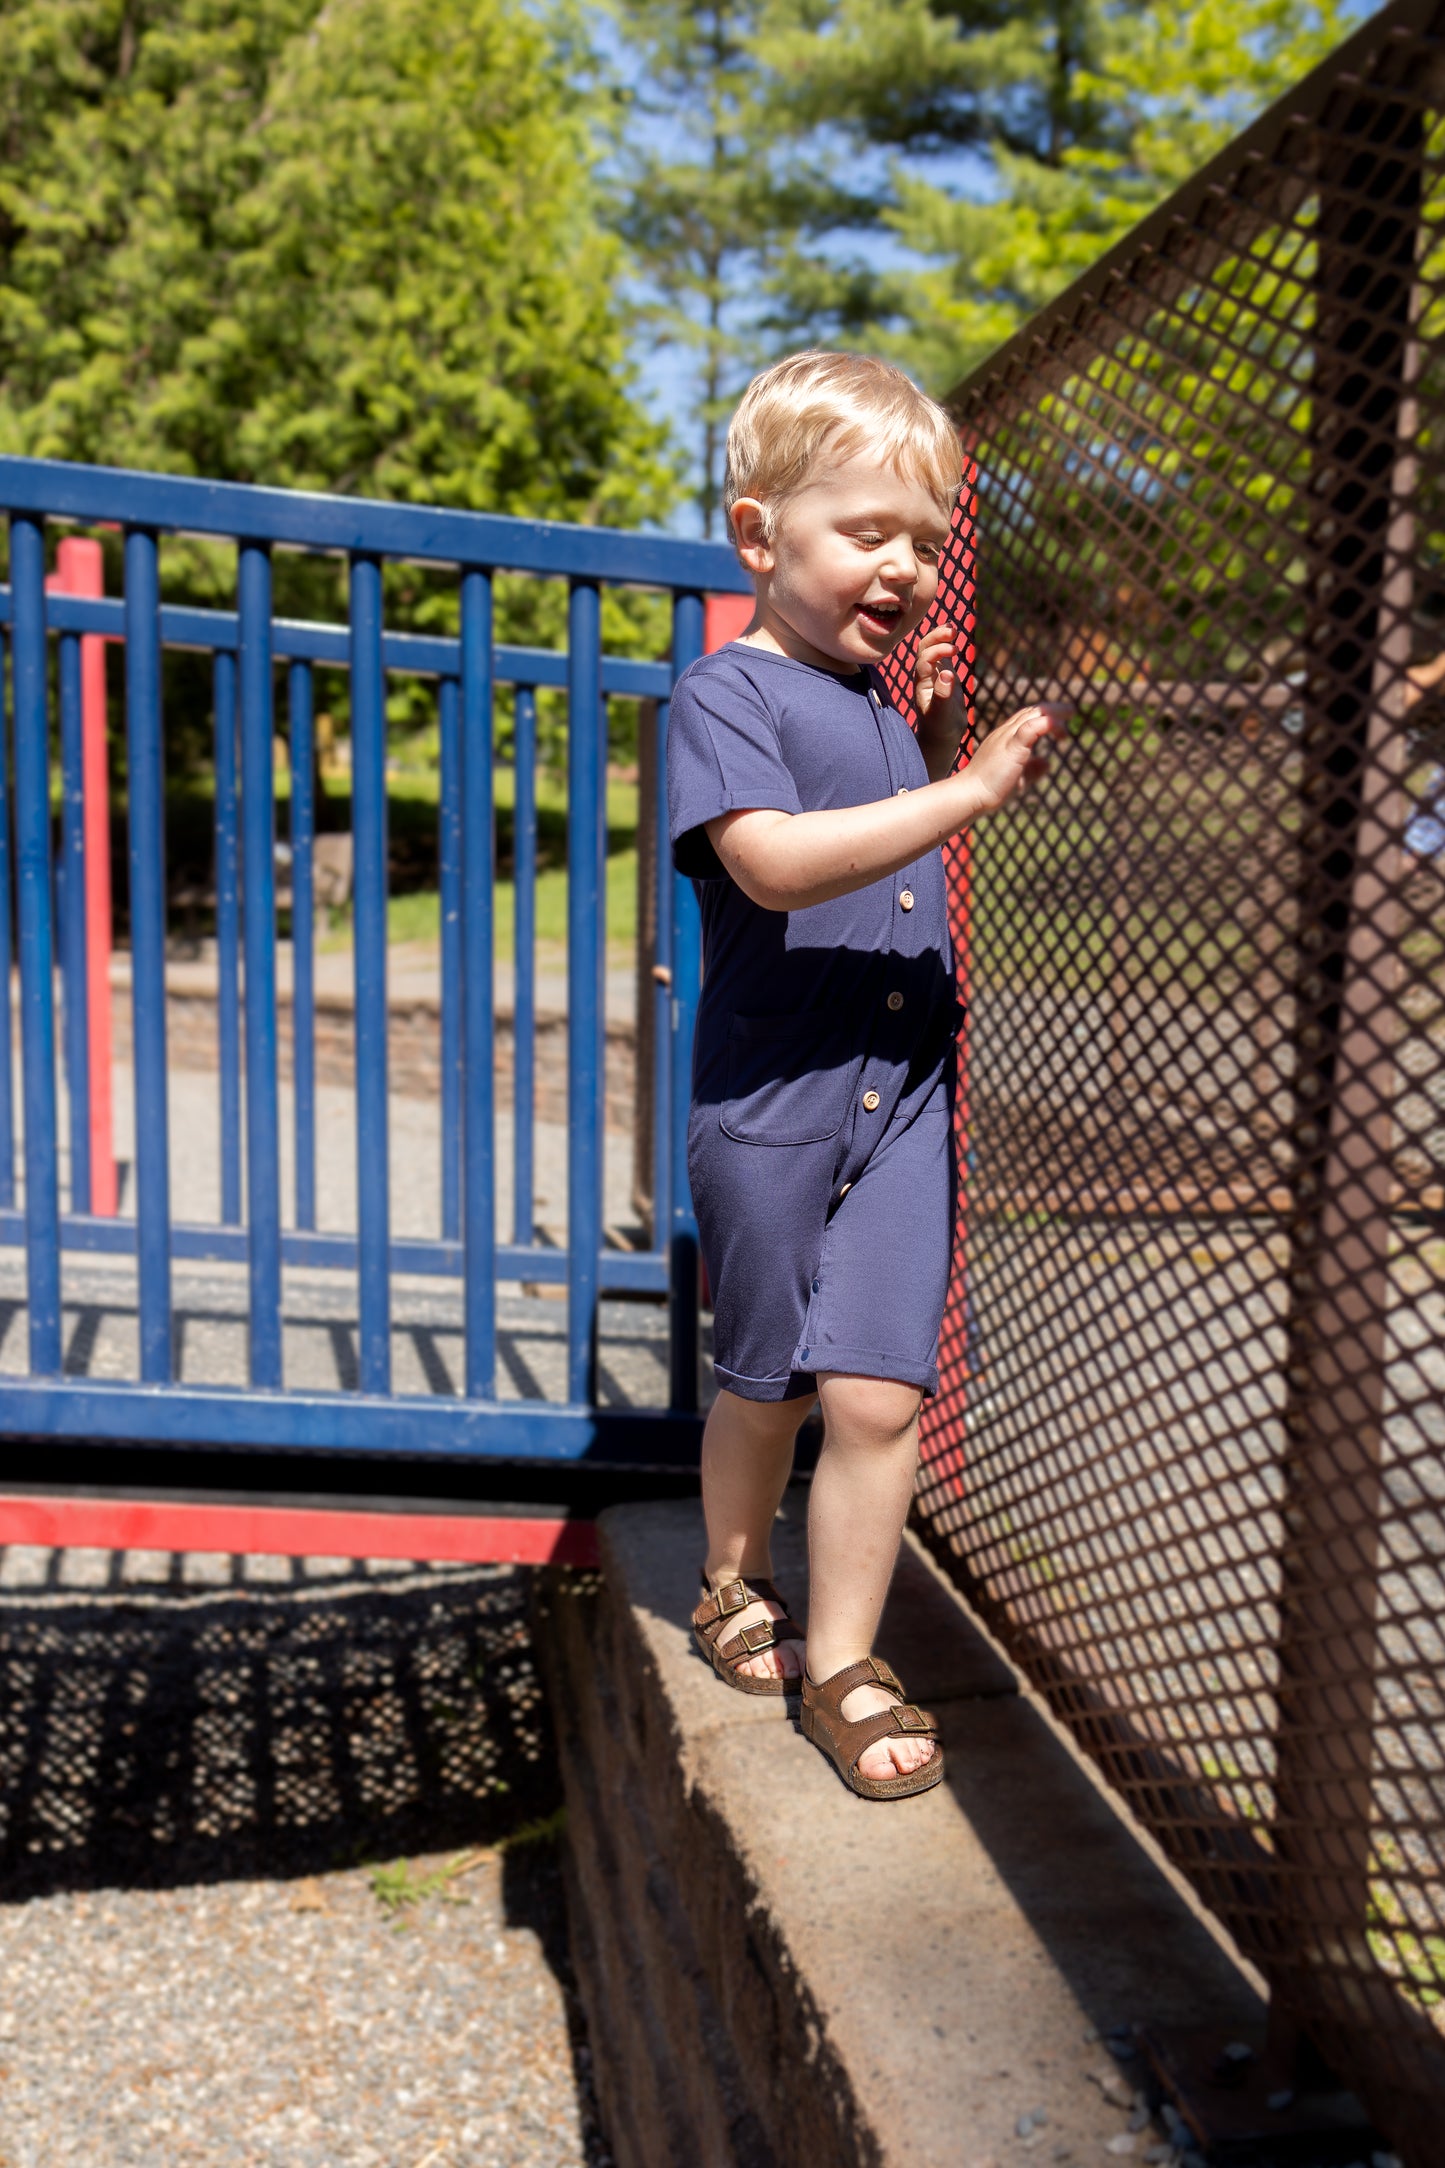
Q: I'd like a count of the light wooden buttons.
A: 6